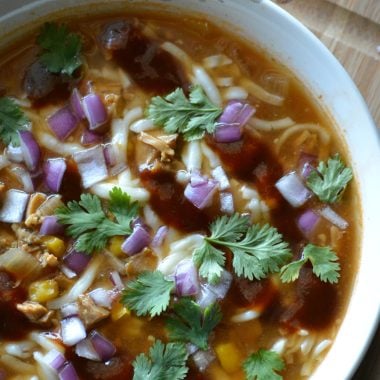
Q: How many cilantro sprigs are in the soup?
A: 11